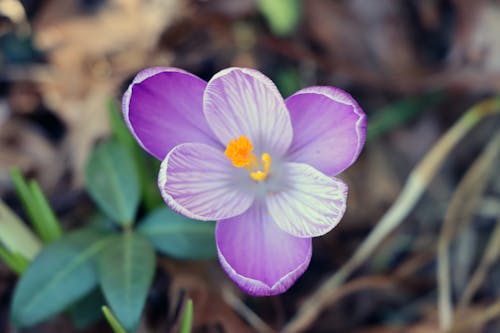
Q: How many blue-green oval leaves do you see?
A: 4